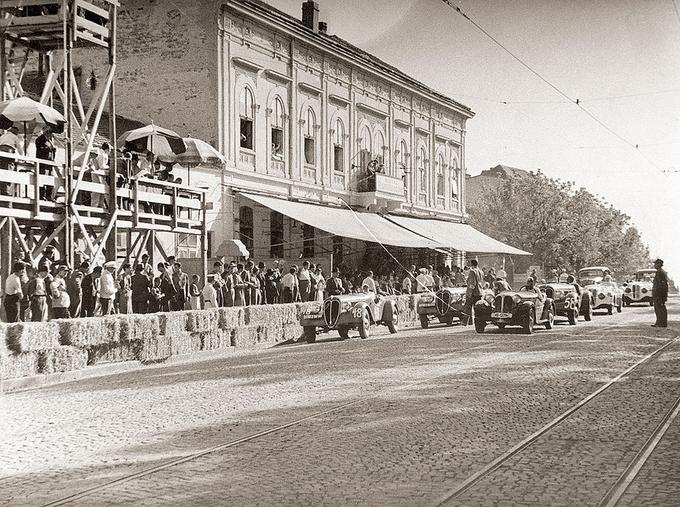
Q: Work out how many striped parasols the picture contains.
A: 3